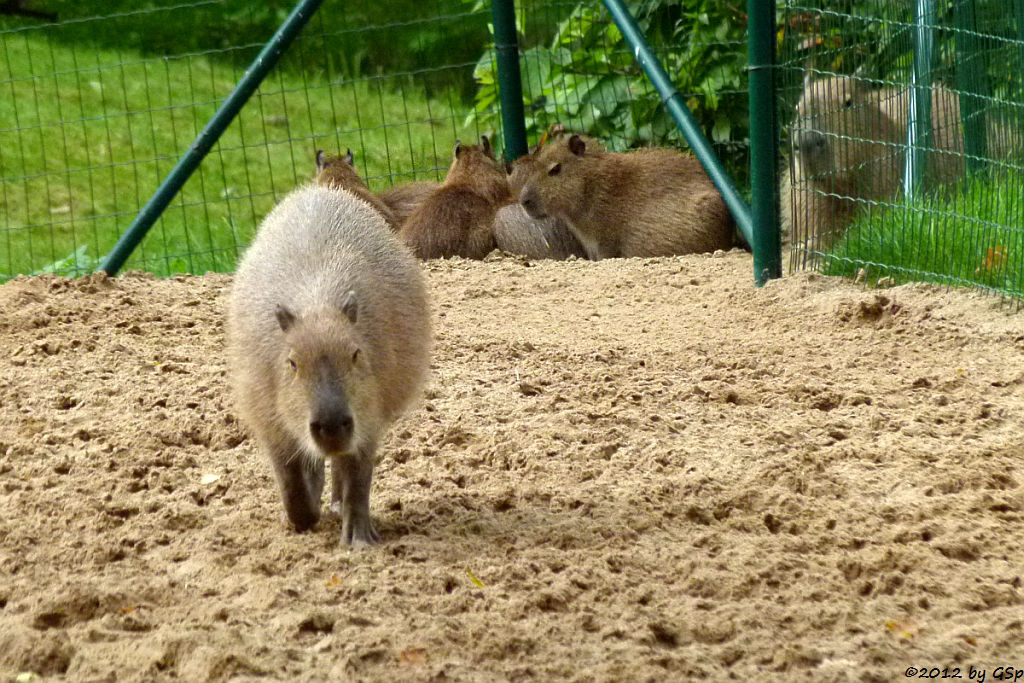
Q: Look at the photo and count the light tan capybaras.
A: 2